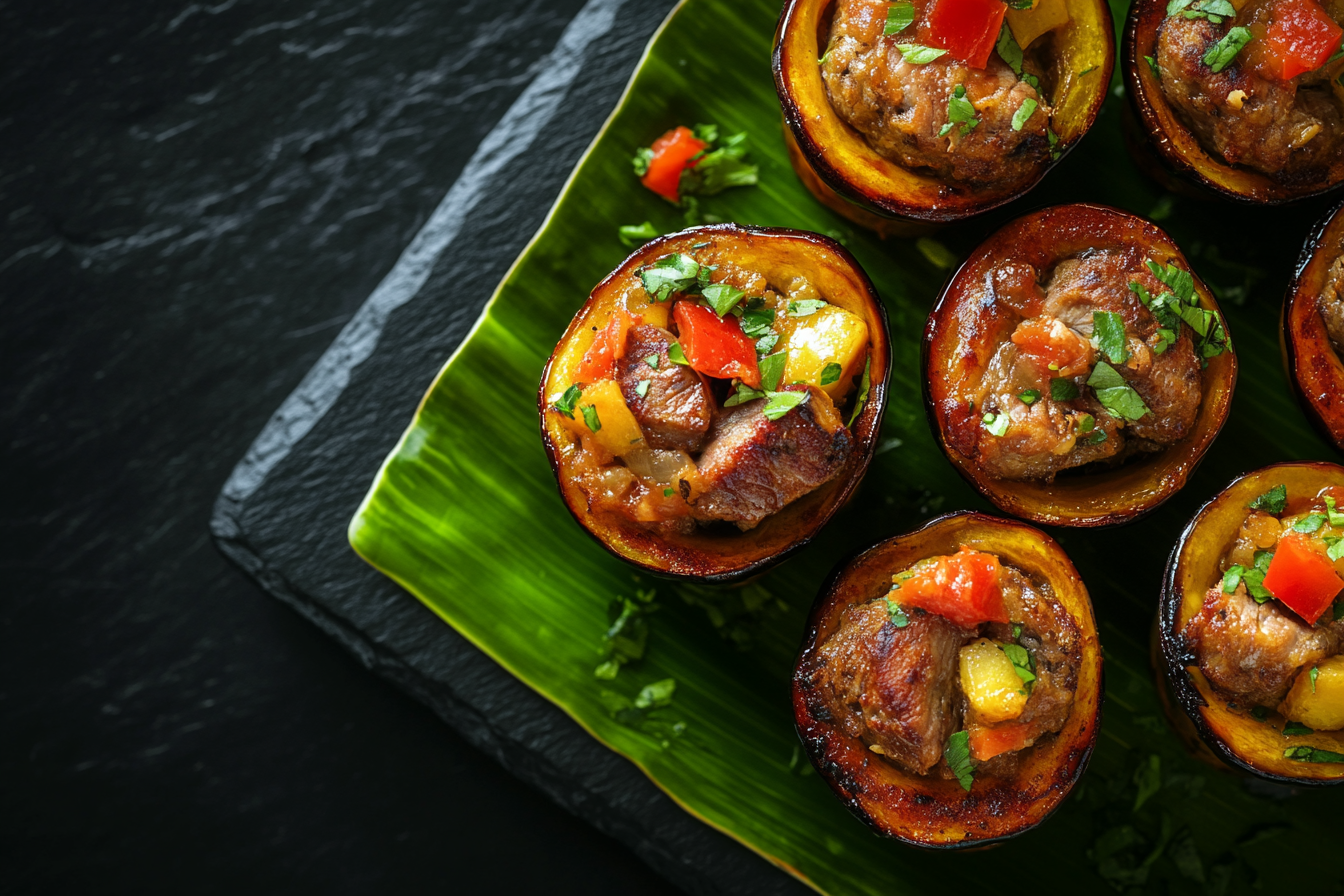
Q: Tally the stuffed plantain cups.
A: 7